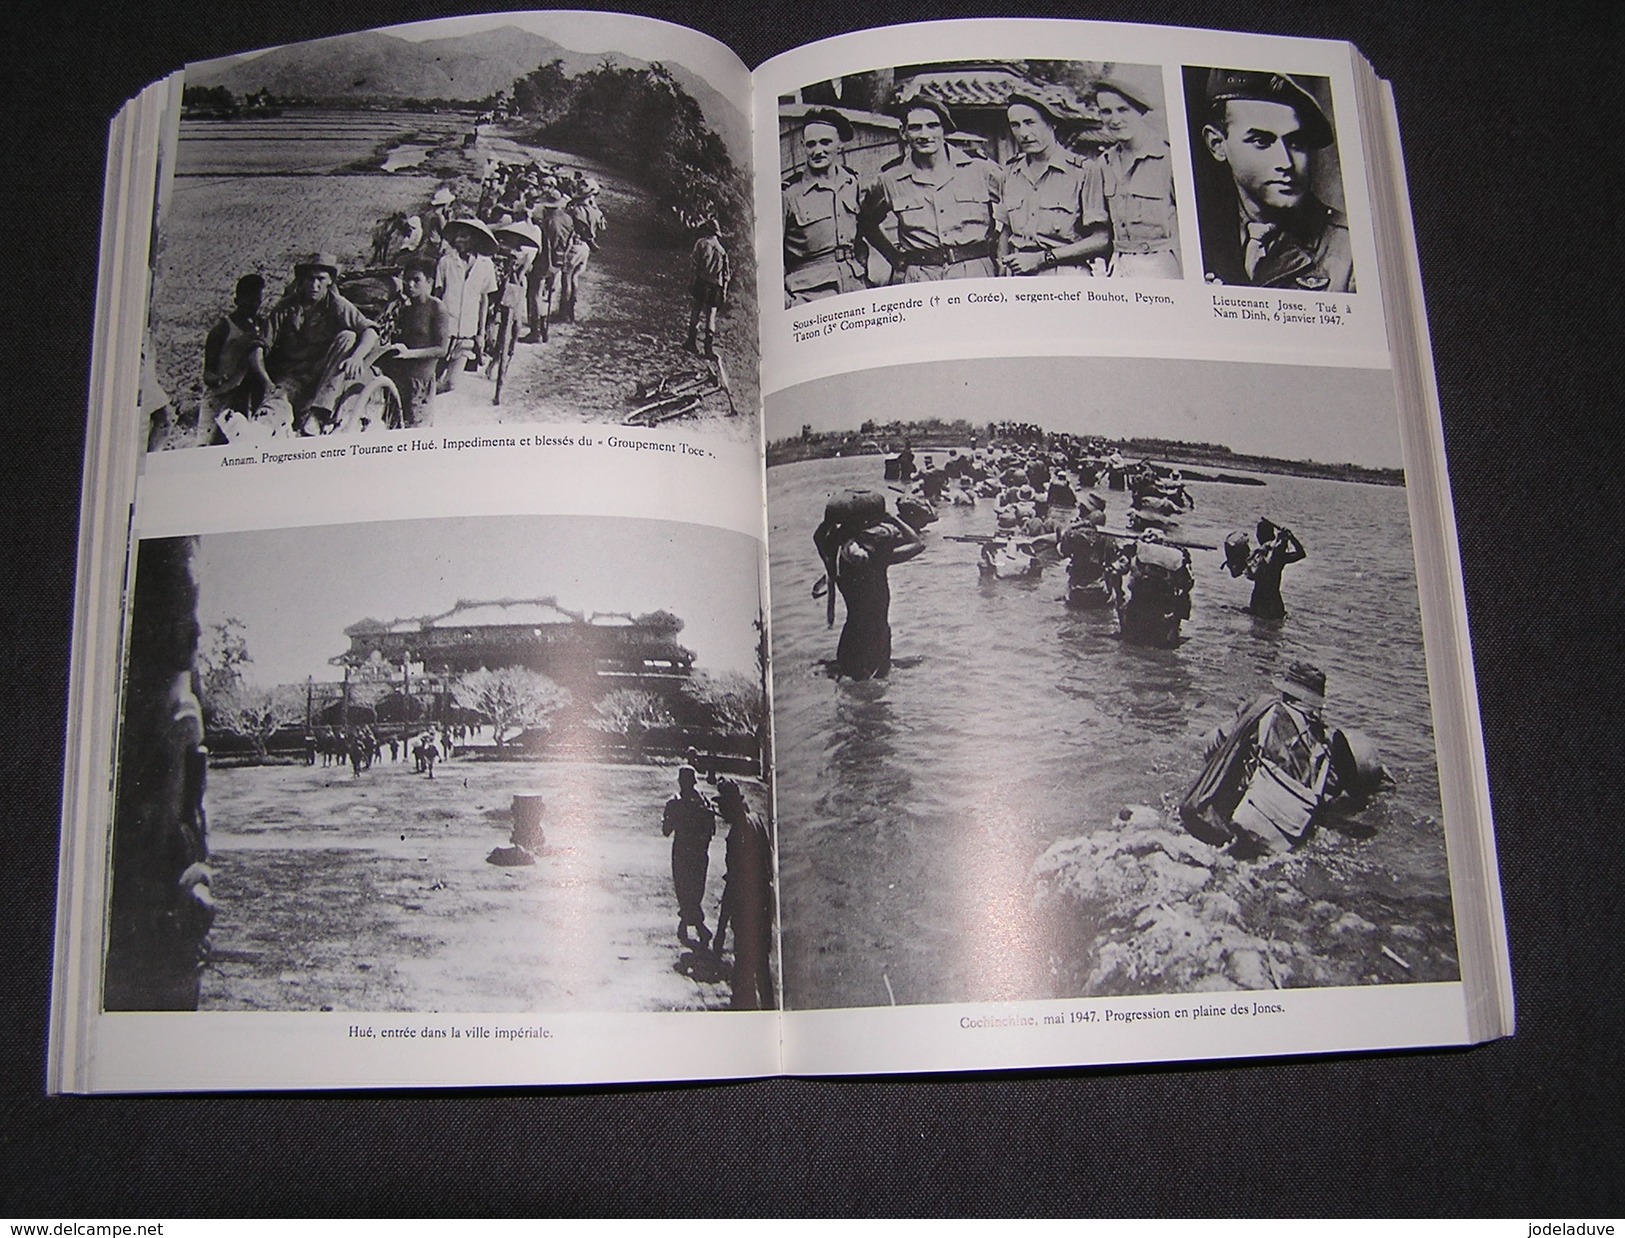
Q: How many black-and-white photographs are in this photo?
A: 5